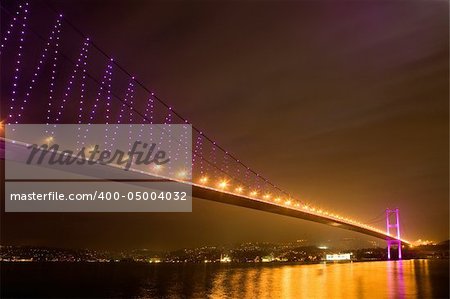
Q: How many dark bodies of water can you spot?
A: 1